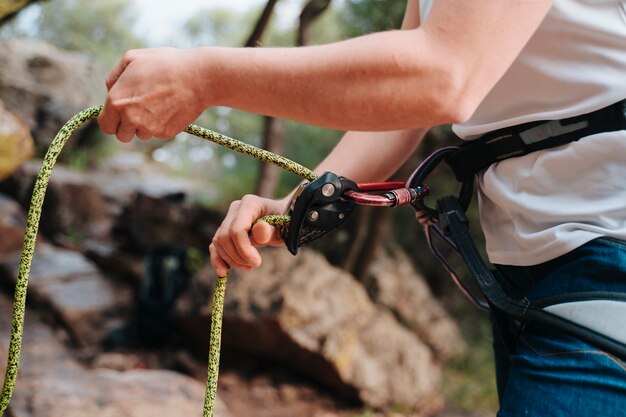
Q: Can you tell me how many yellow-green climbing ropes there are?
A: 1